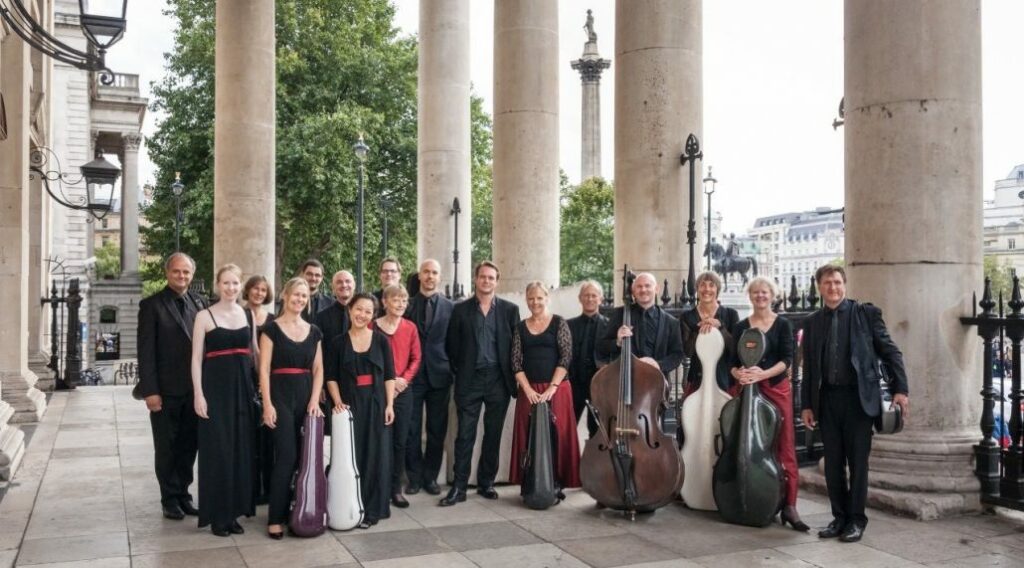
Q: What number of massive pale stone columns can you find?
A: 5